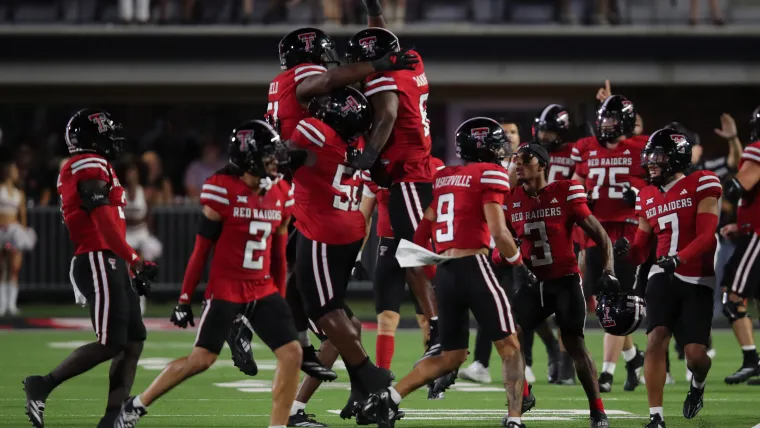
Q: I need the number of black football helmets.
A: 11